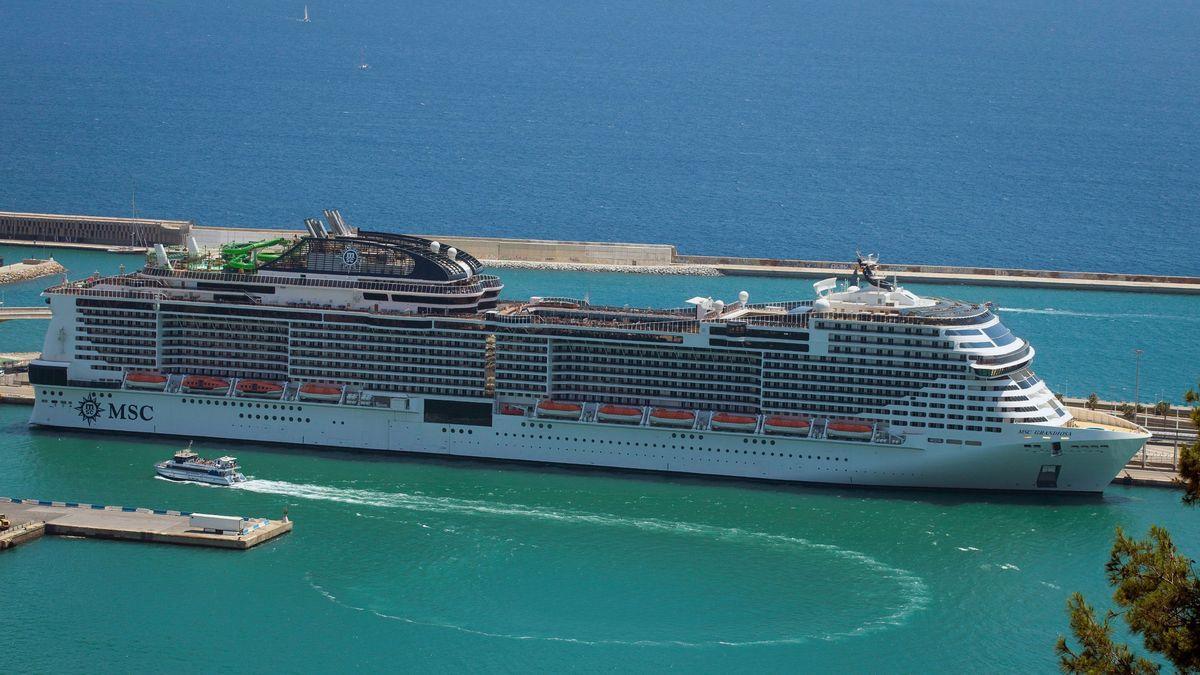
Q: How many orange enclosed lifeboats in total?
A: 10